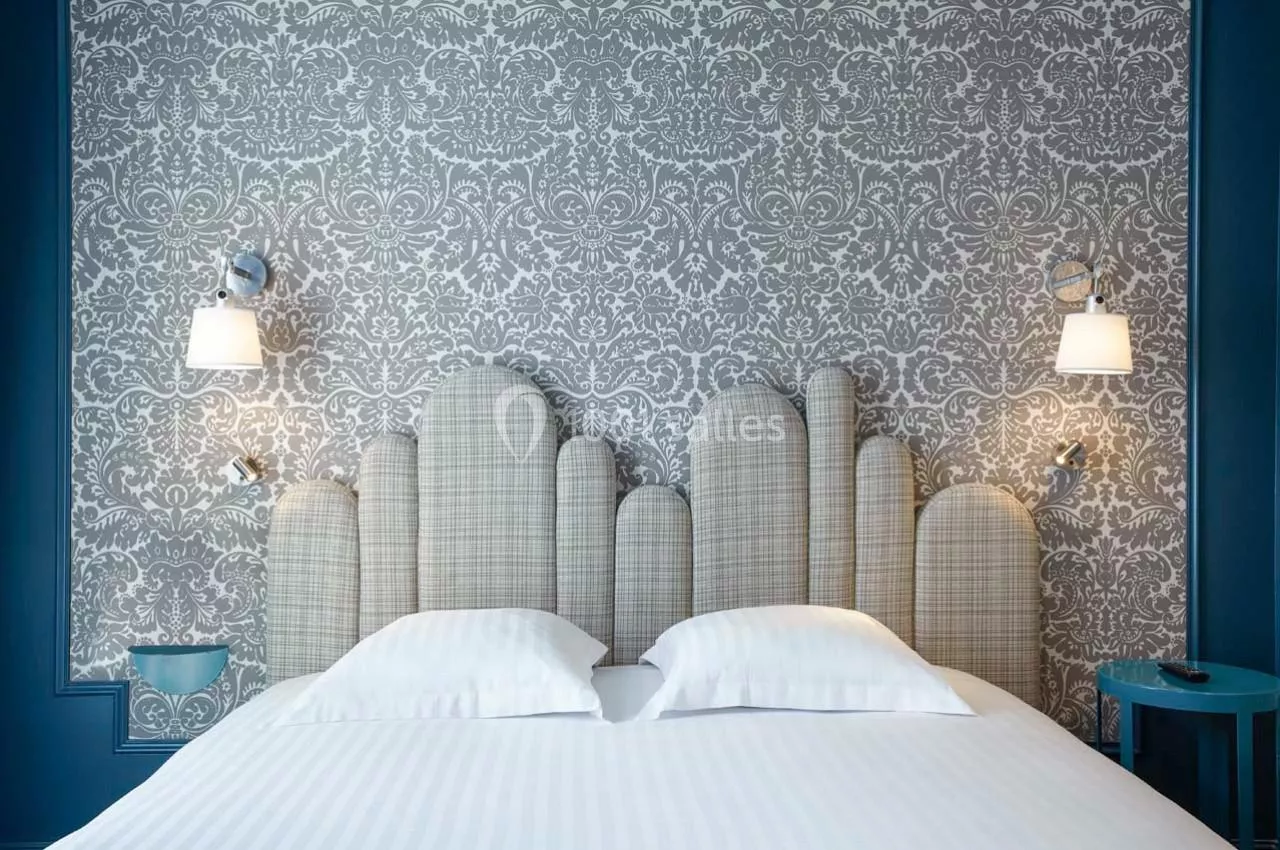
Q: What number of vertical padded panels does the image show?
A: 9